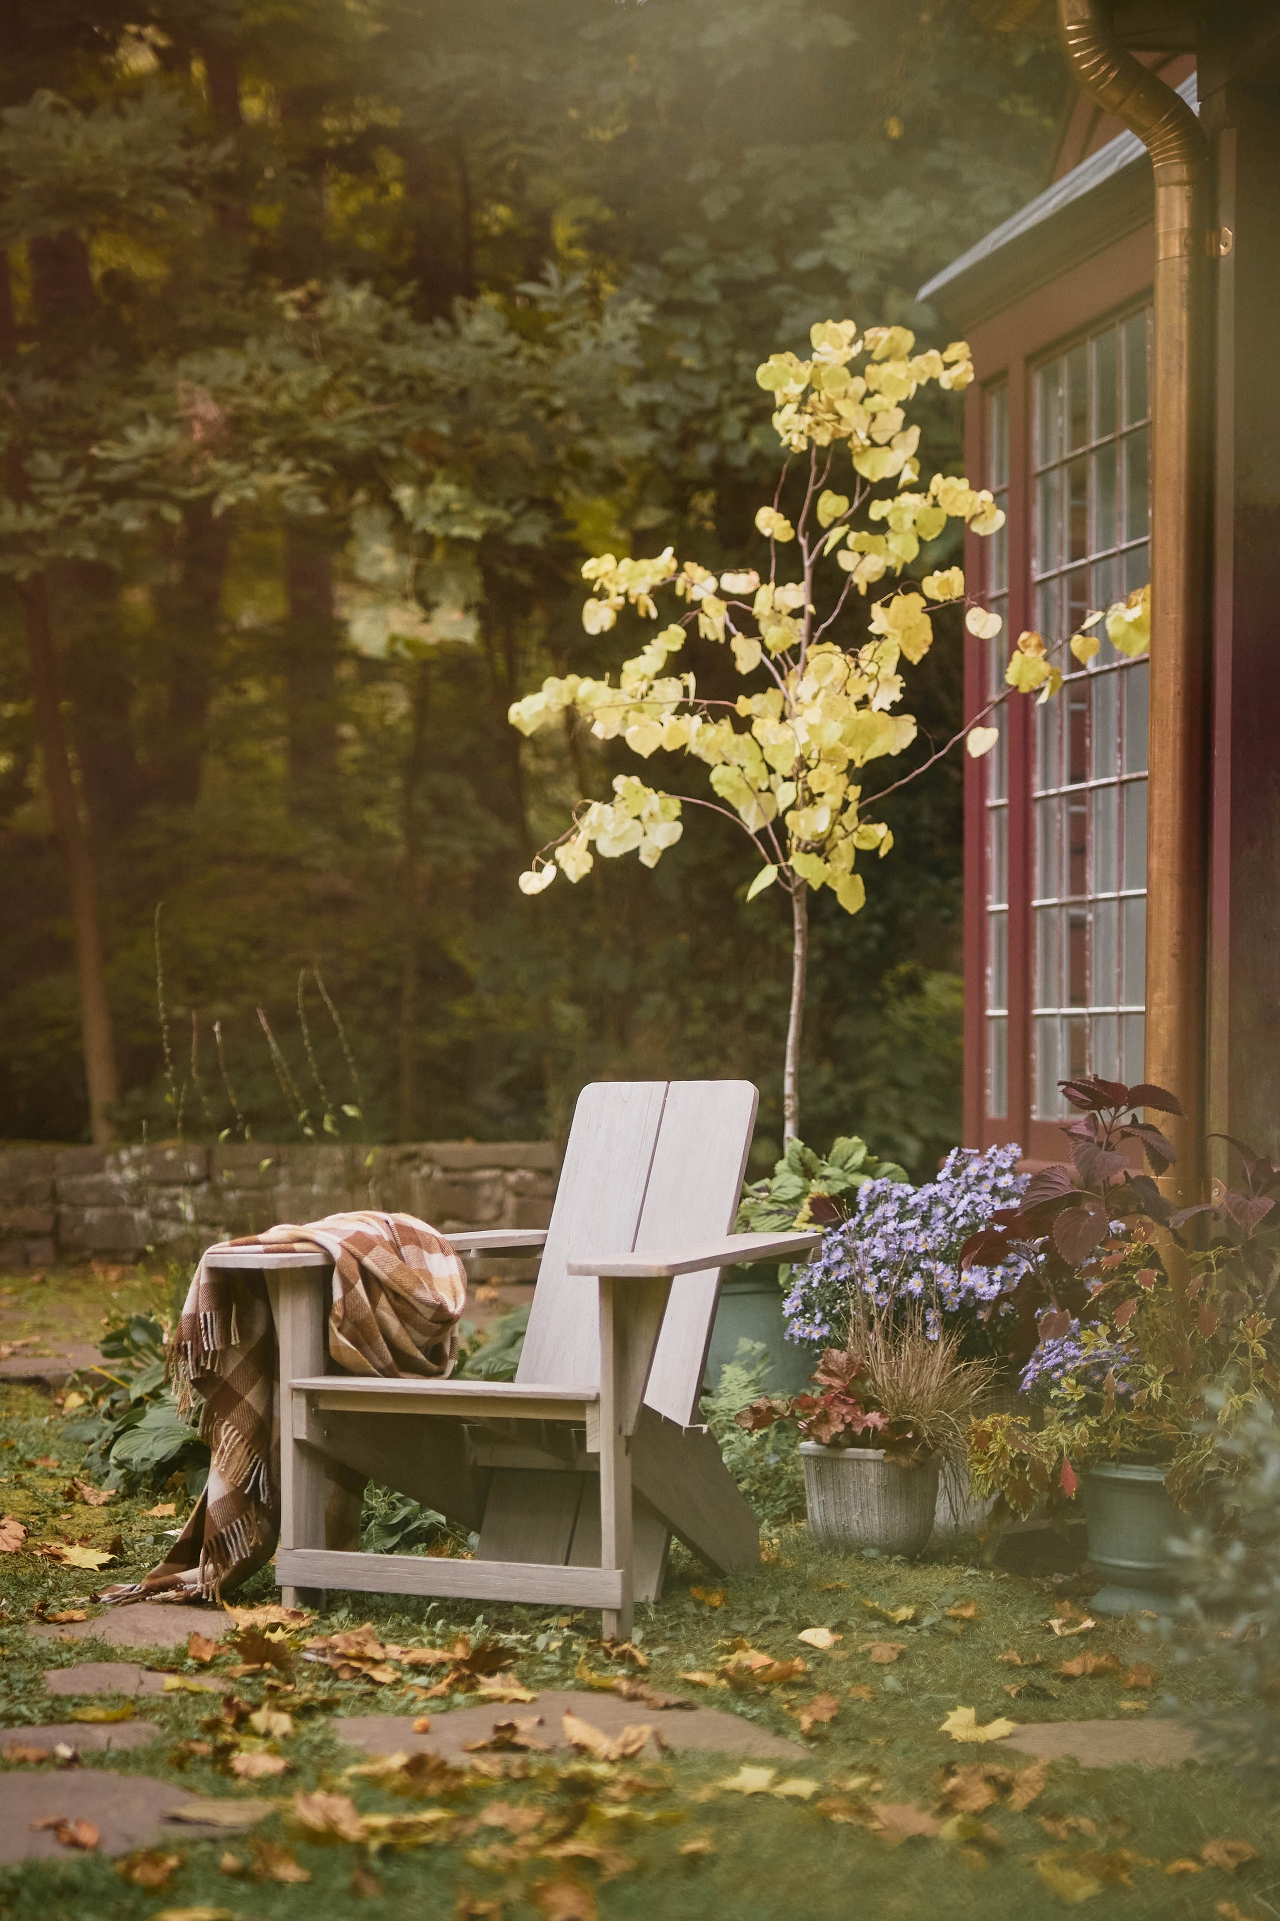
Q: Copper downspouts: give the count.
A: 1